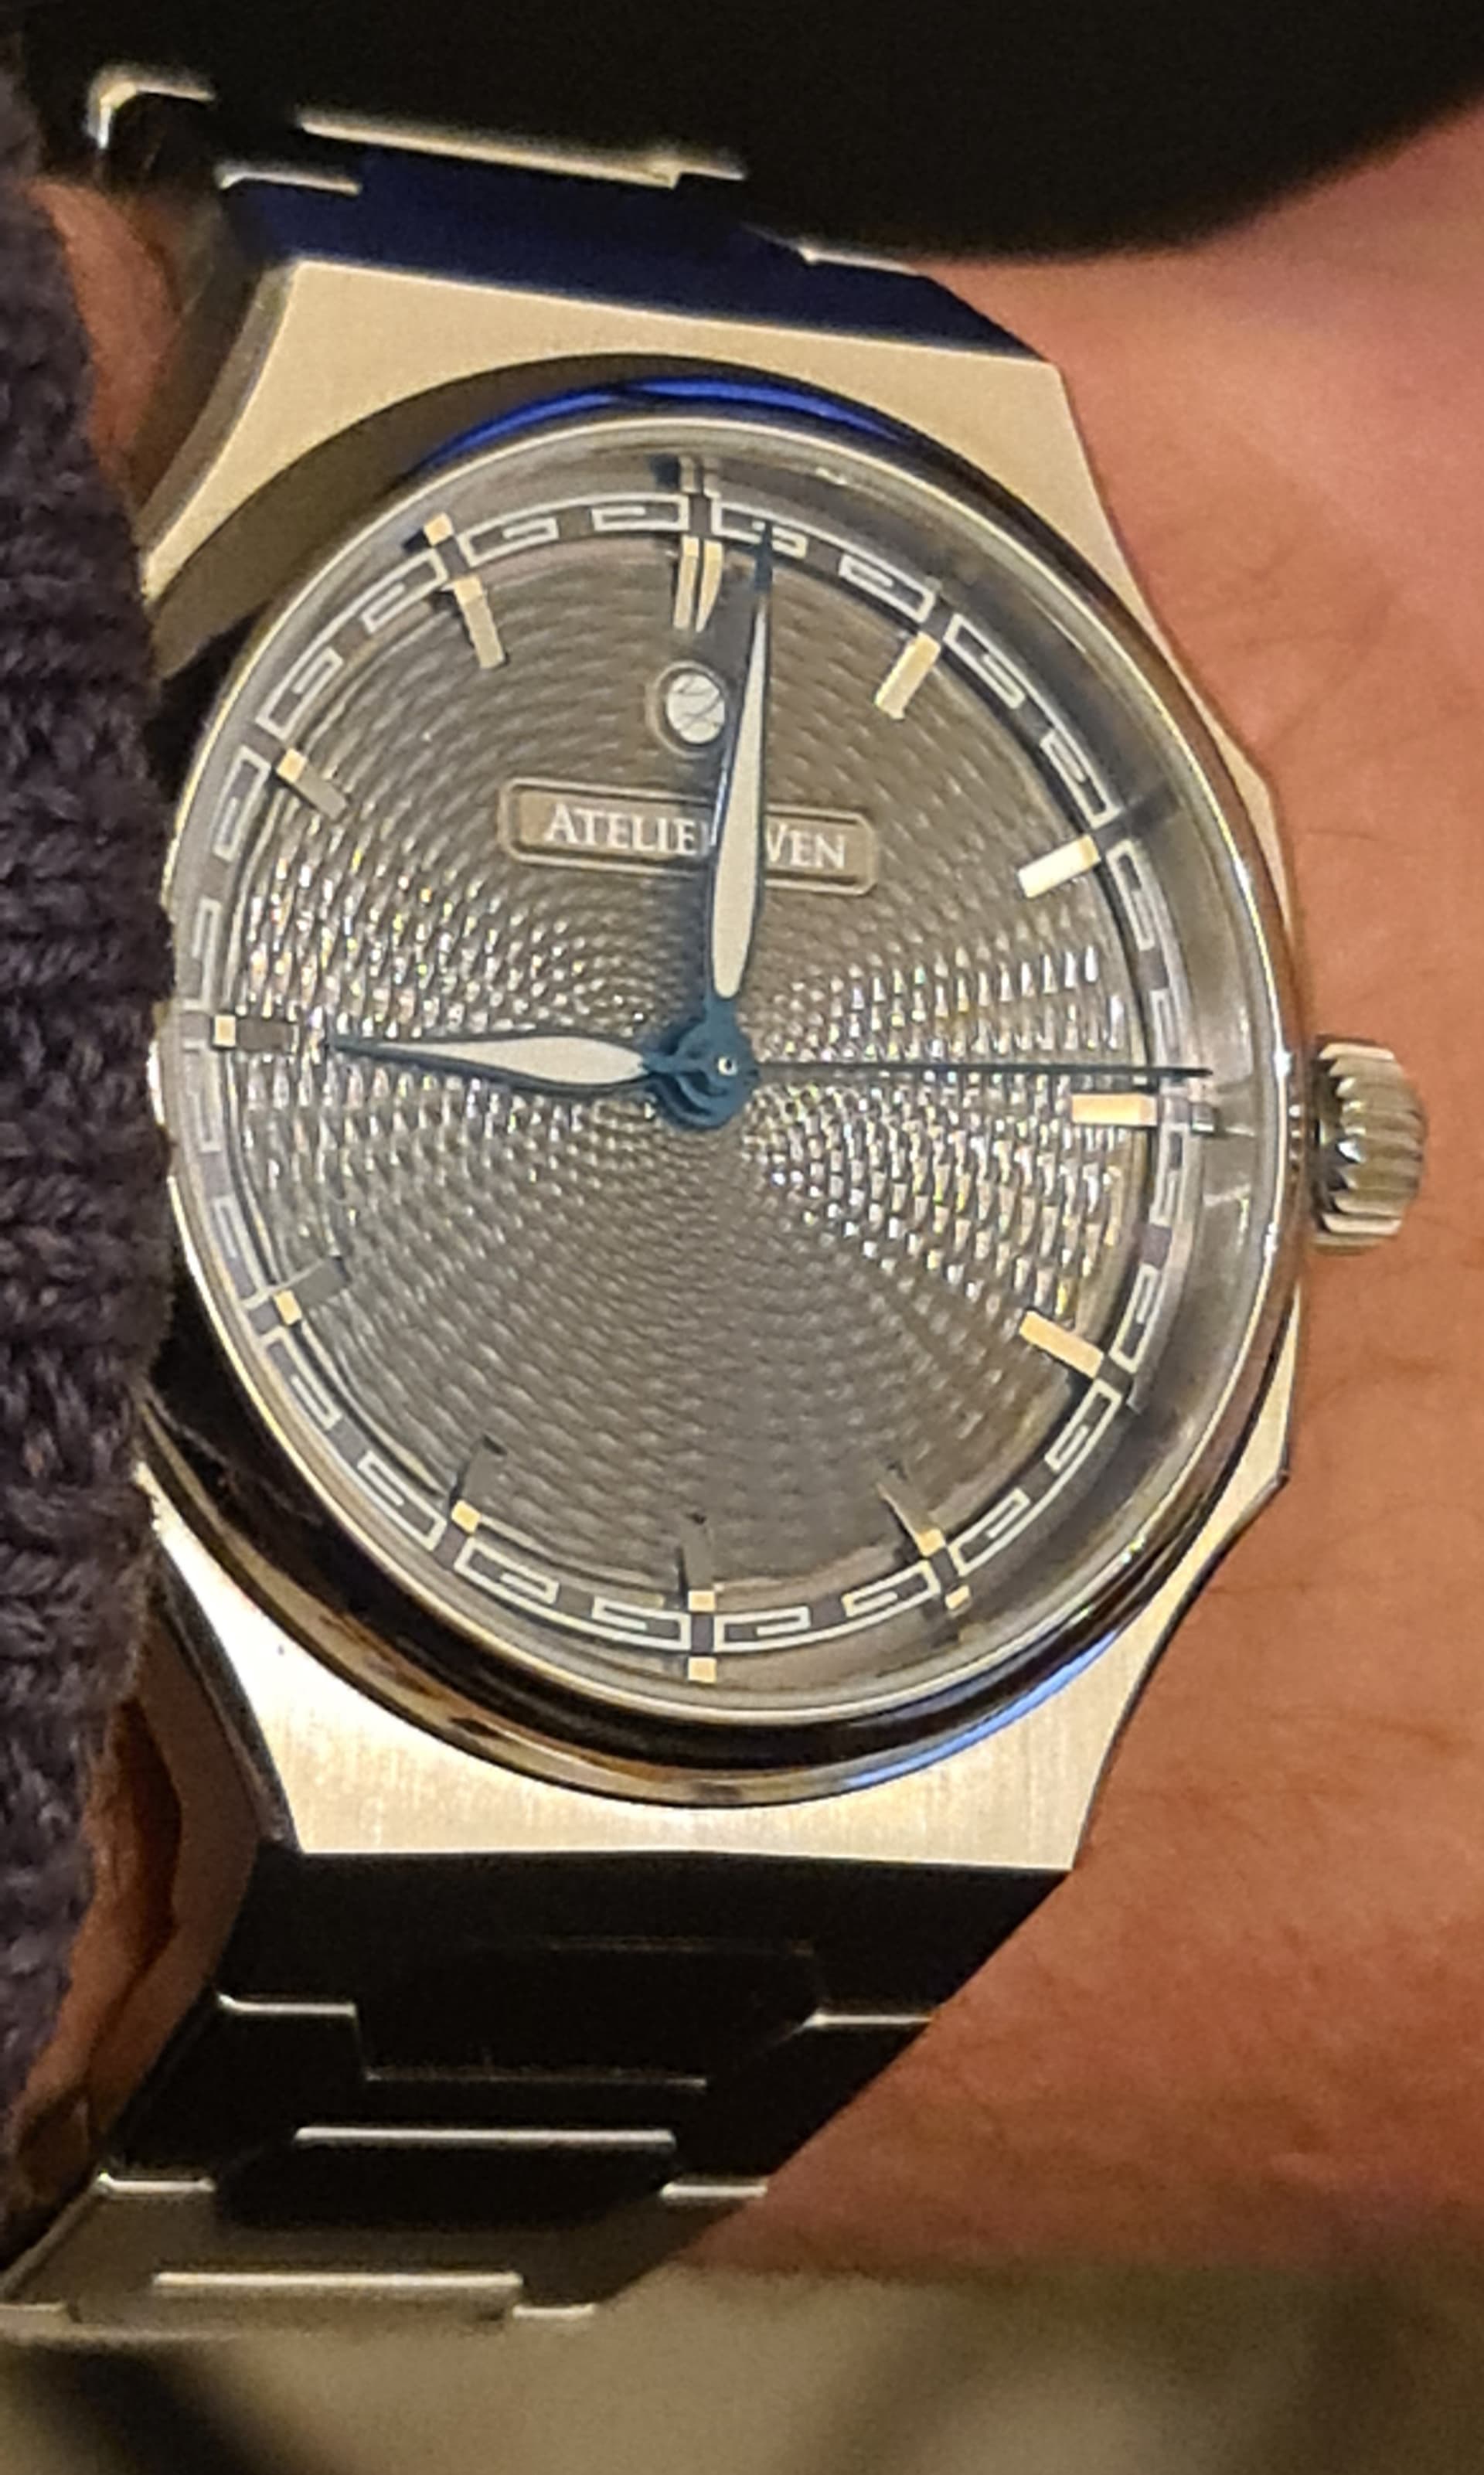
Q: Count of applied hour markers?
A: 12